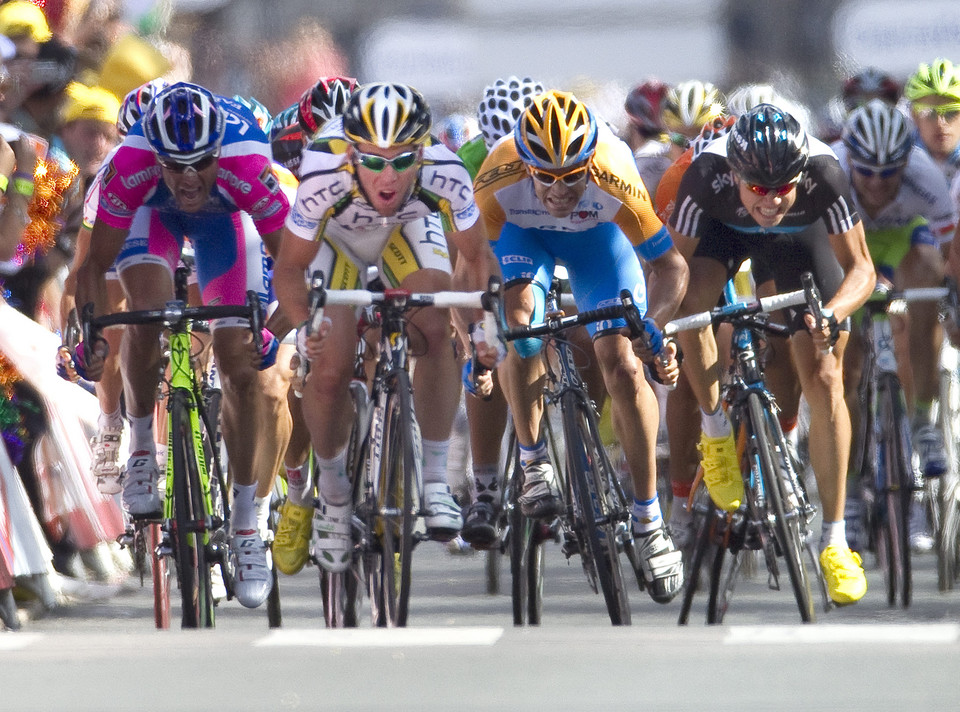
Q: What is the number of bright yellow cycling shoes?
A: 3